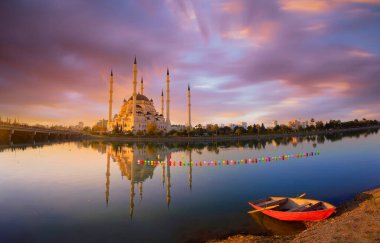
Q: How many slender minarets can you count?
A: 6